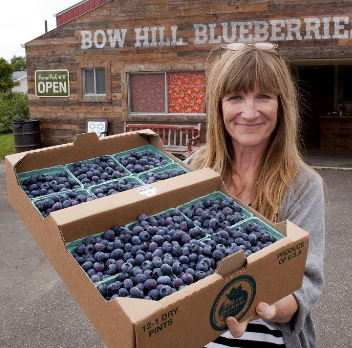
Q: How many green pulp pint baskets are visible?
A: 12